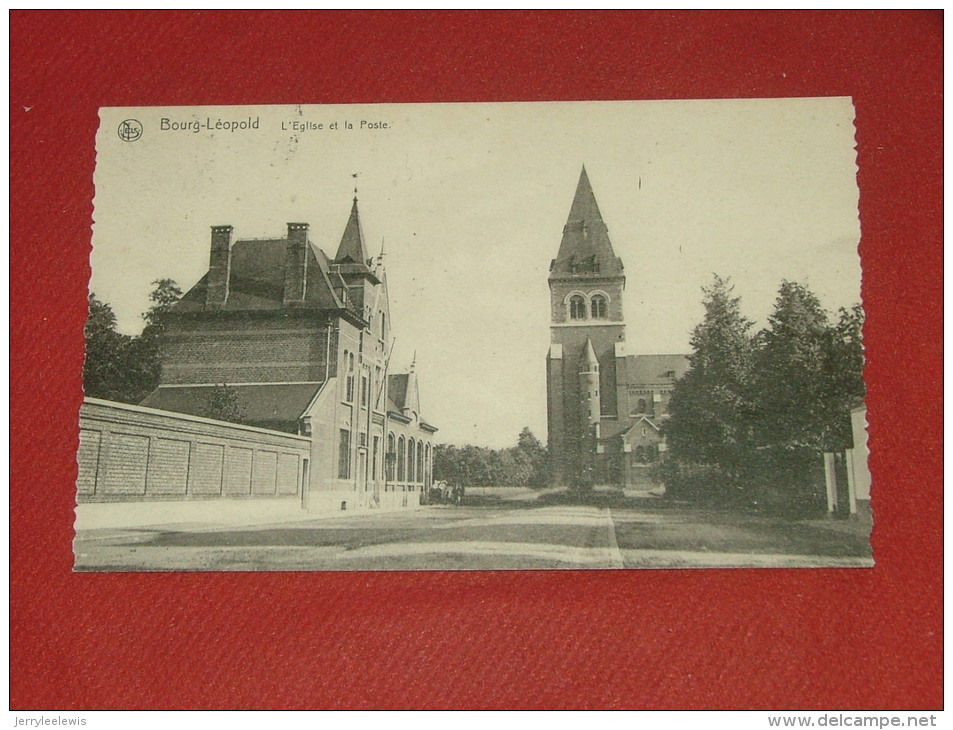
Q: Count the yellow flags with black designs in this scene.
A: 0